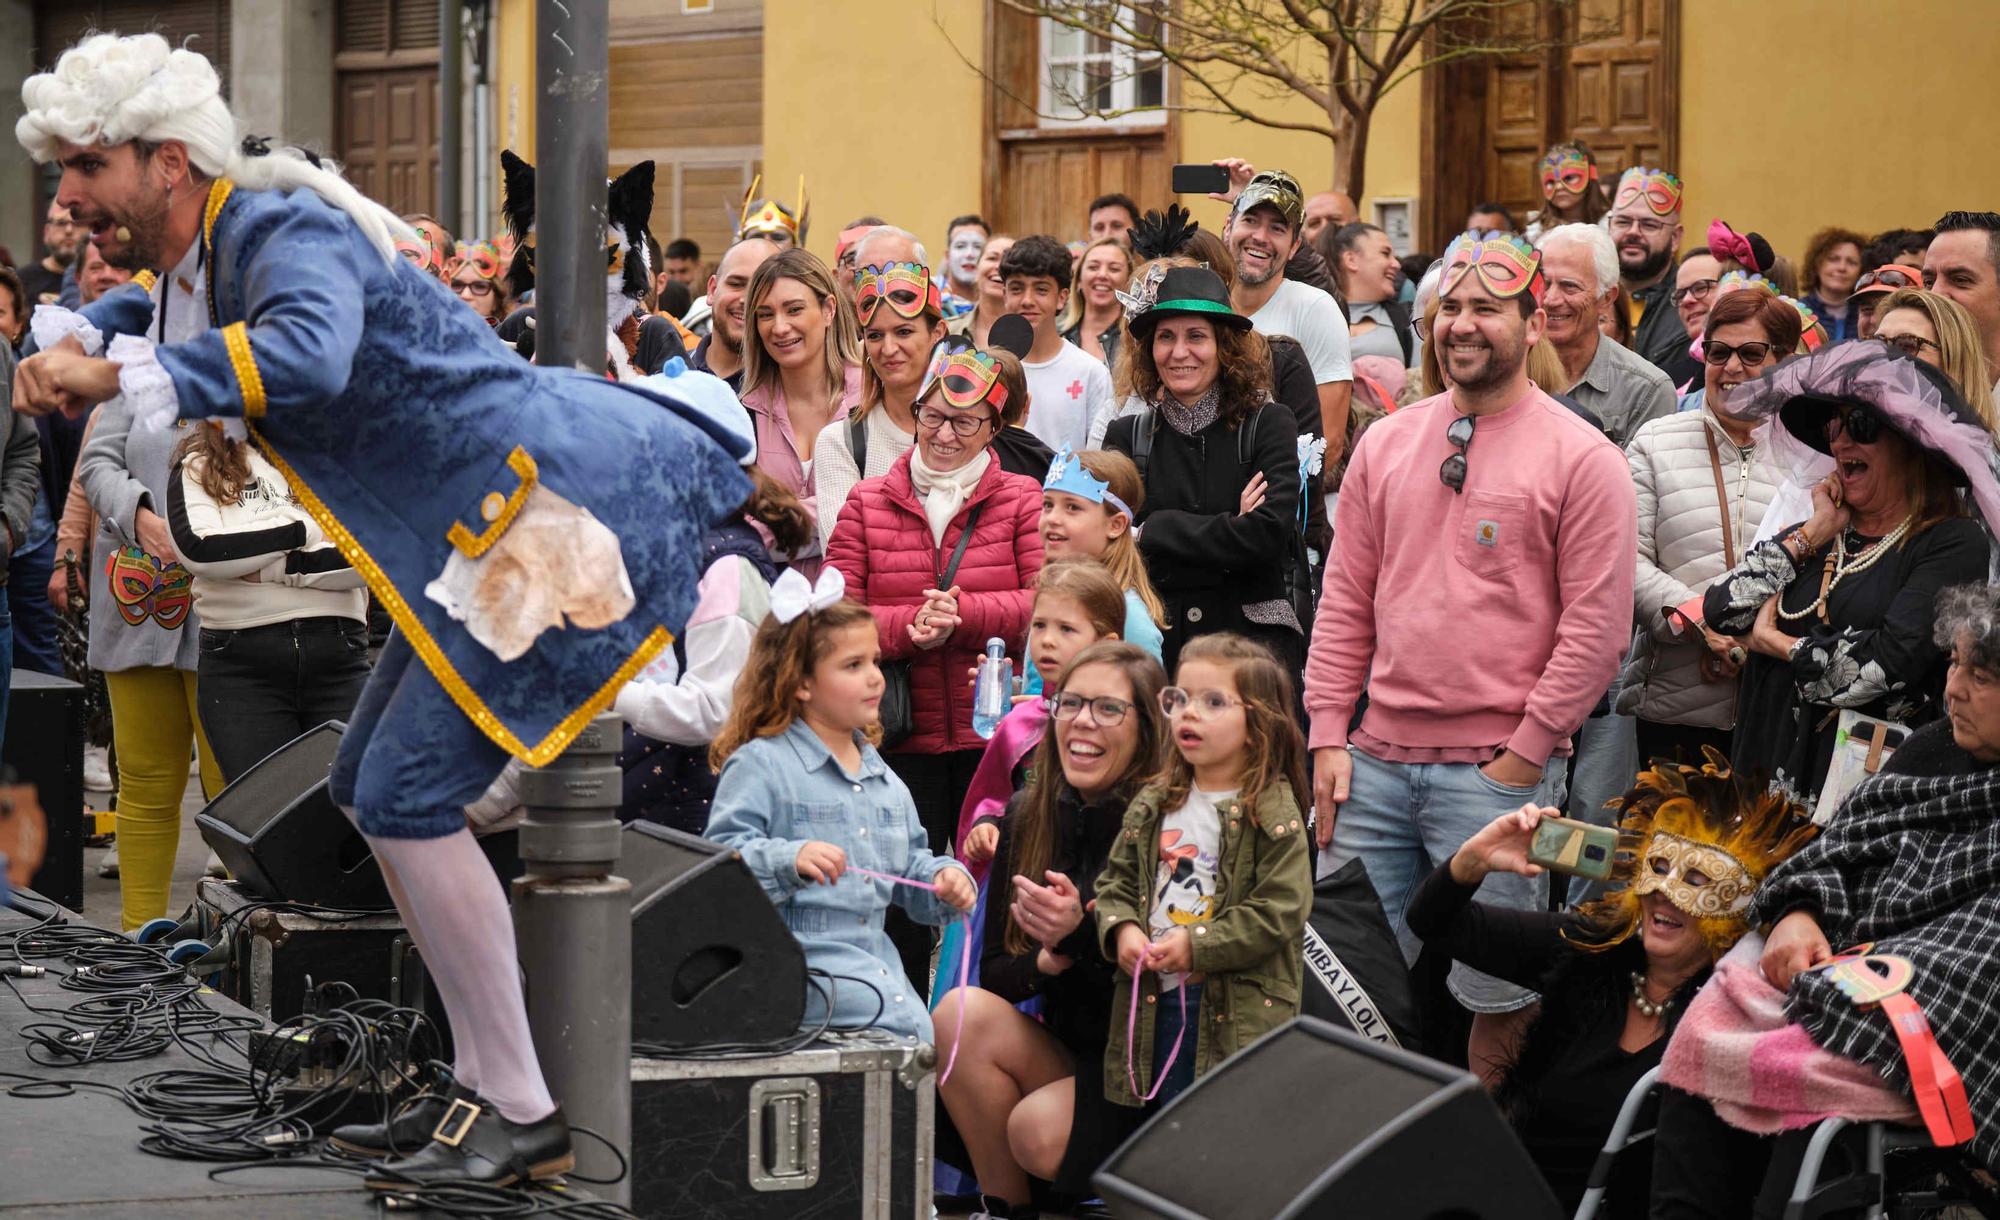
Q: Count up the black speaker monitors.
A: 3